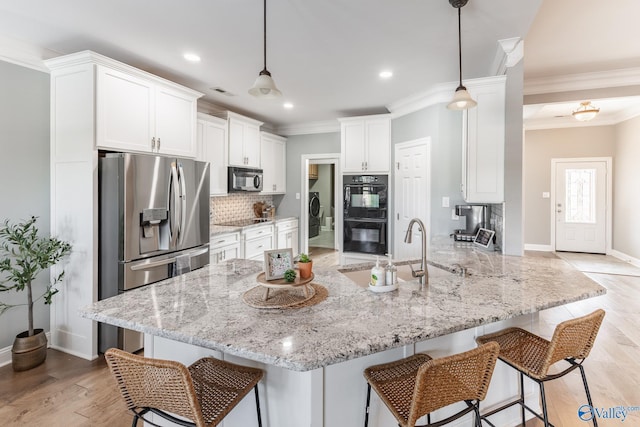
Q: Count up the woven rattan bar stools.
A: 3